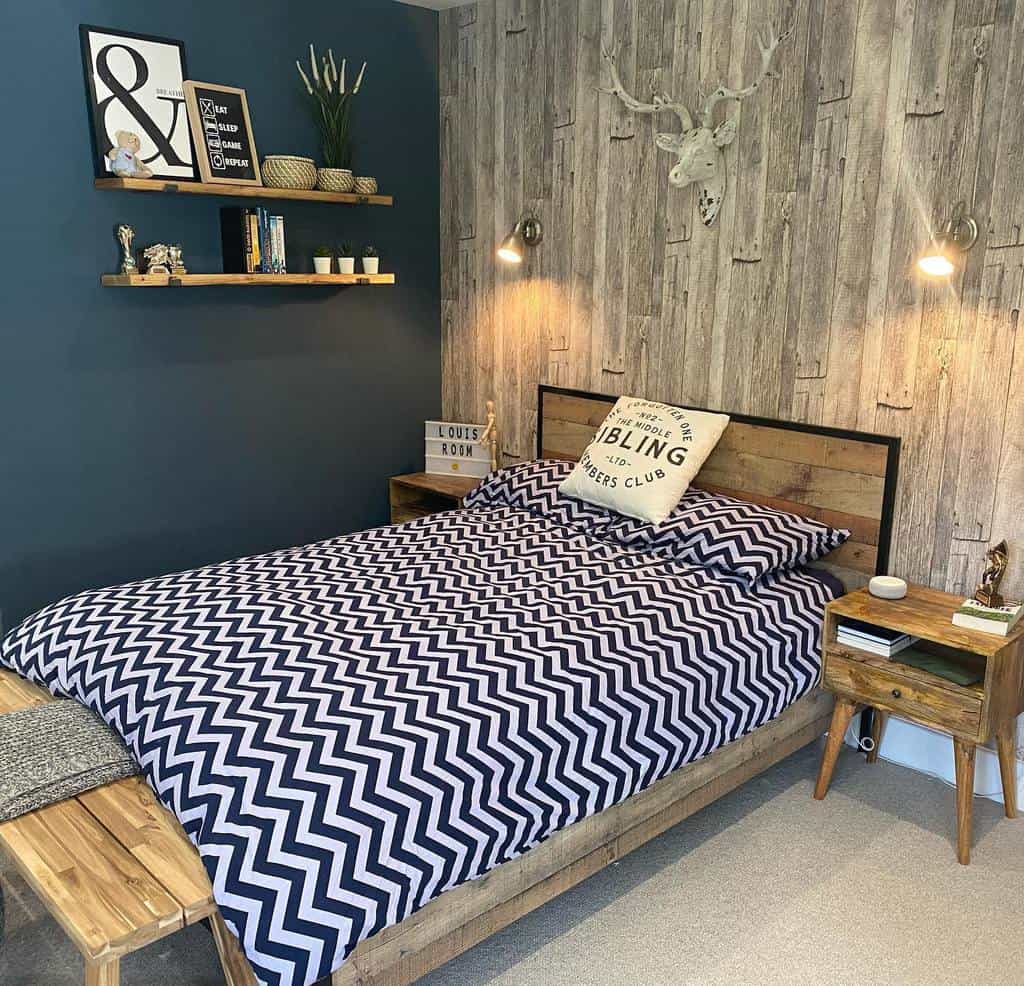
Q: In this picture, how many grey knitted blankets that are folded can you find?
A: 1